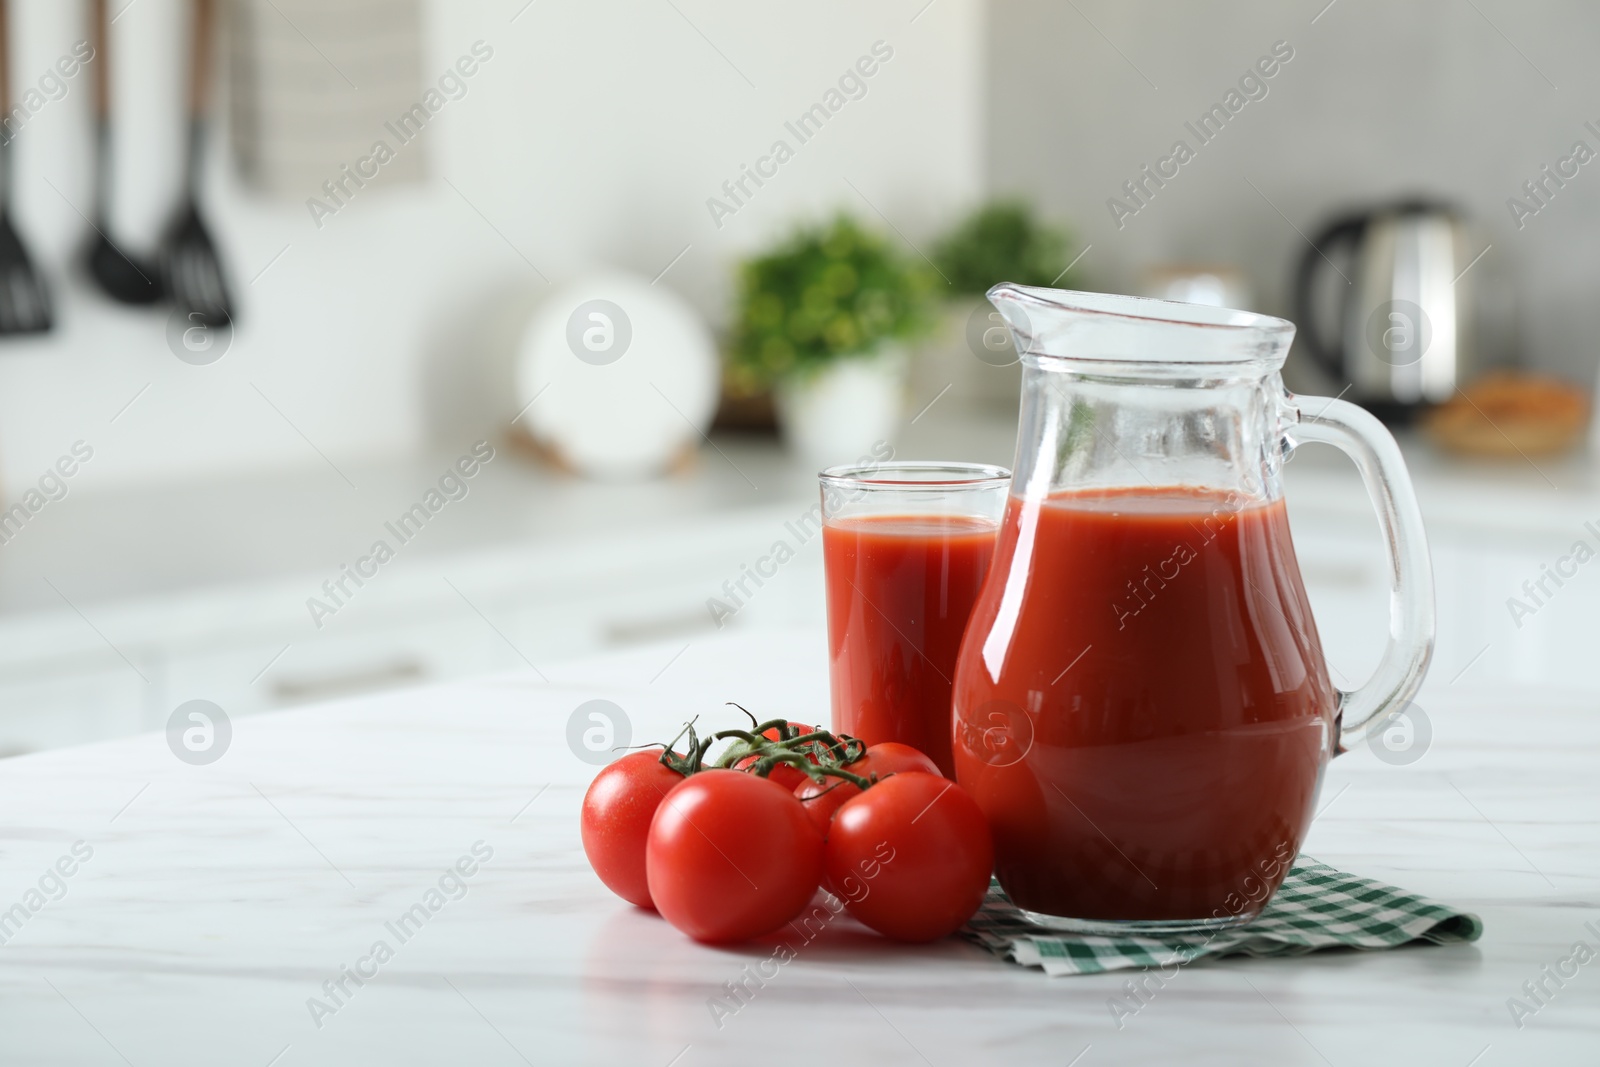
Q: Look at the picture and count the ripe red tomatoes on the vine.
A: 5